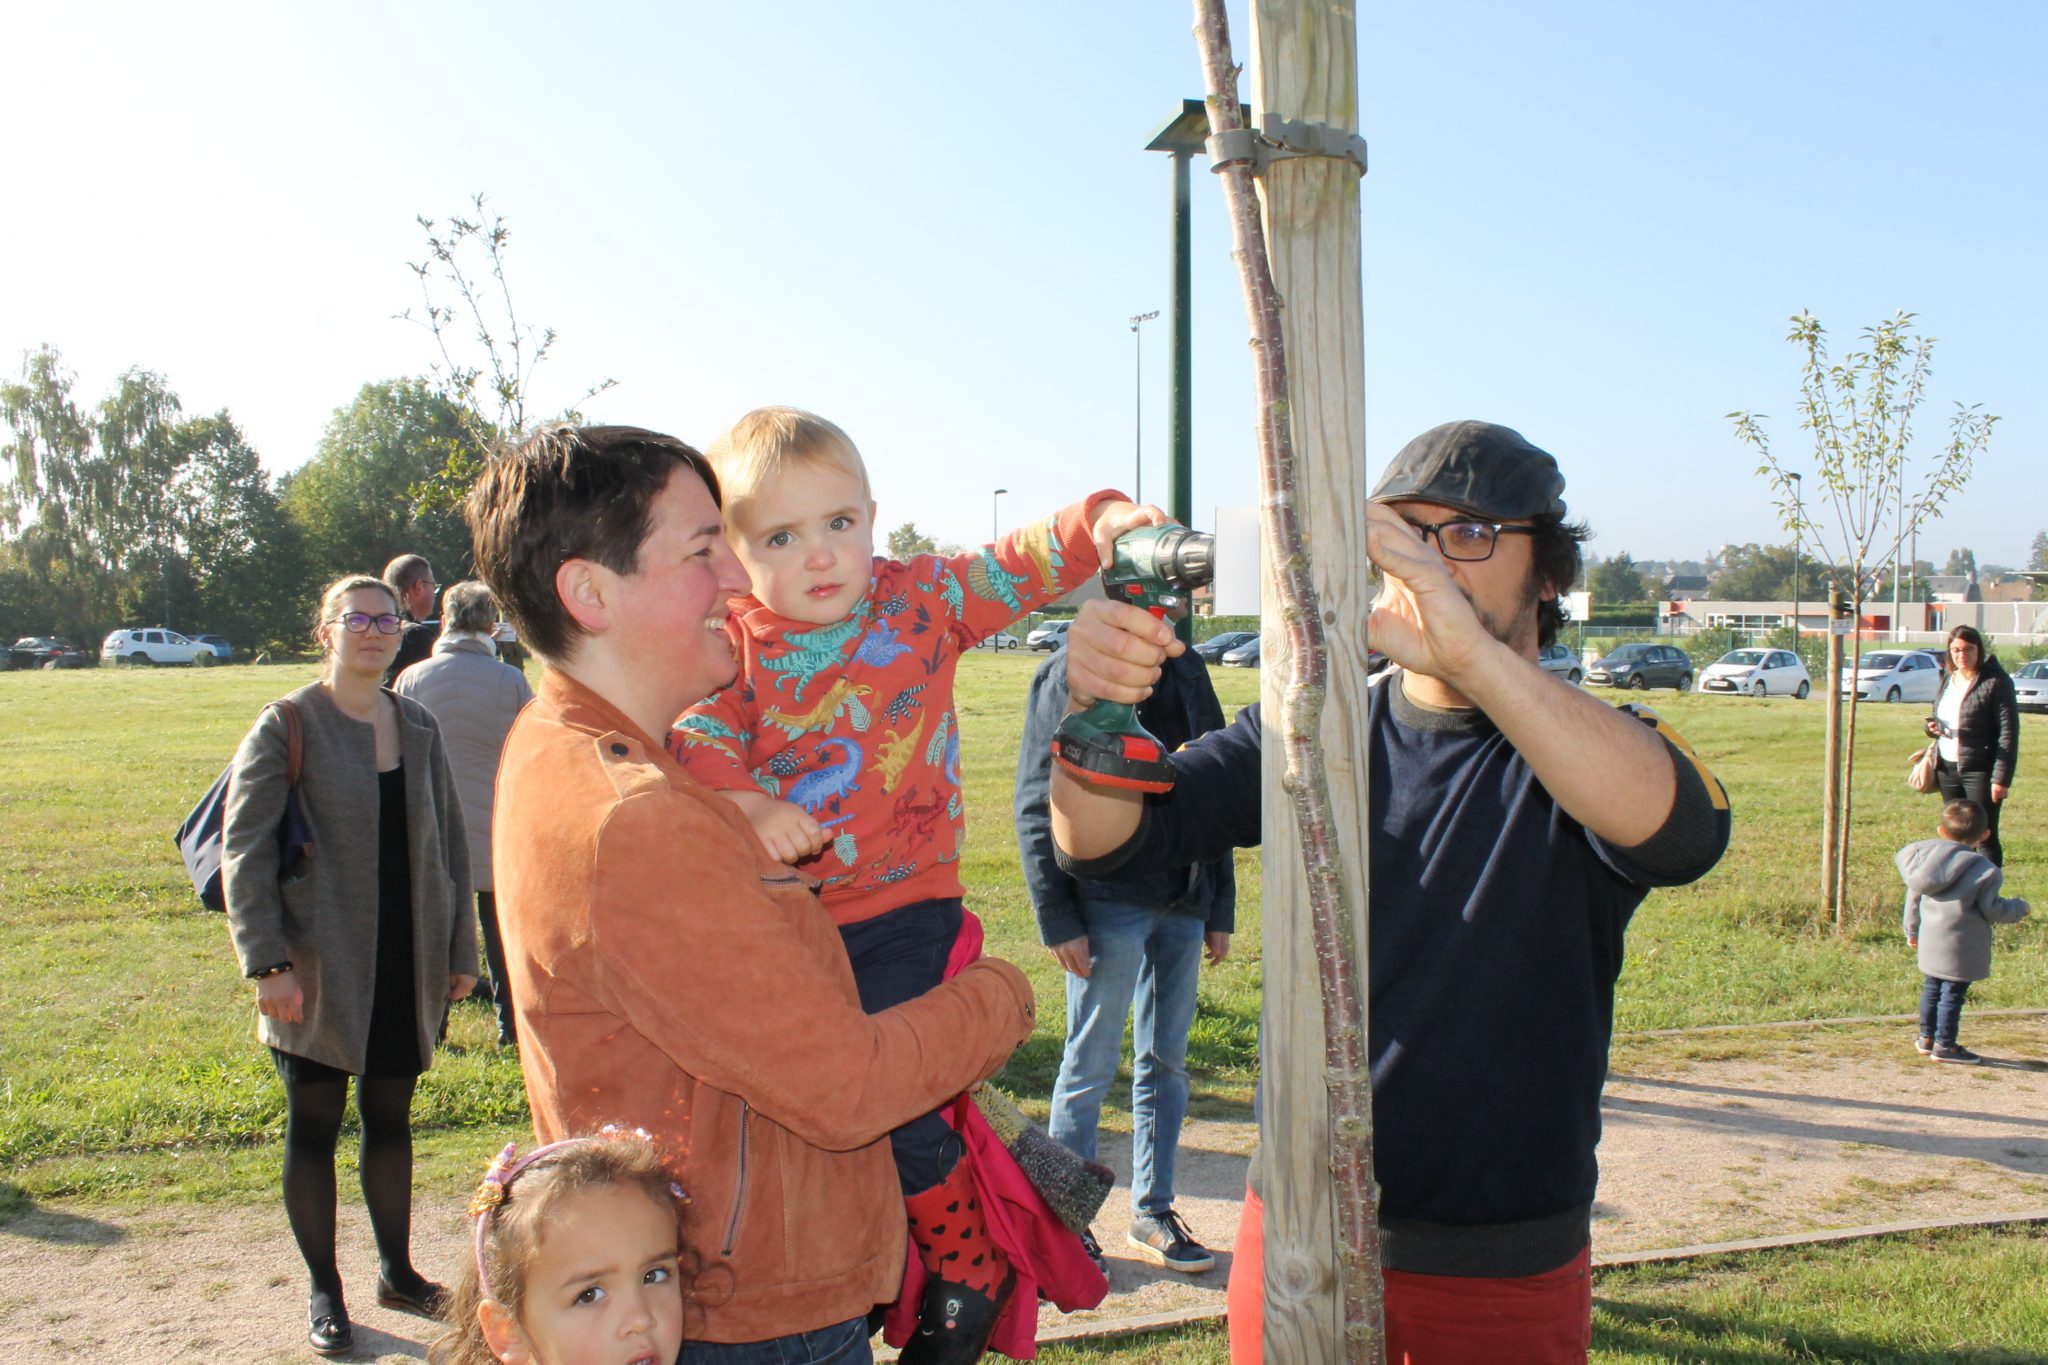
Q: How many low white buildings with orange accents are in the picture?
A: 1